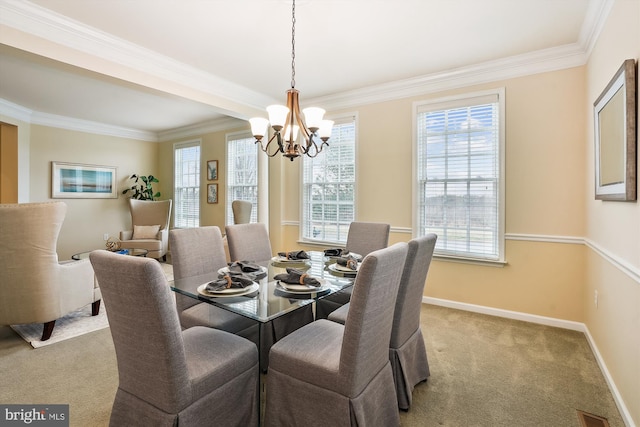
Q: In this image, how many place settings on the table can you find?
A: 6